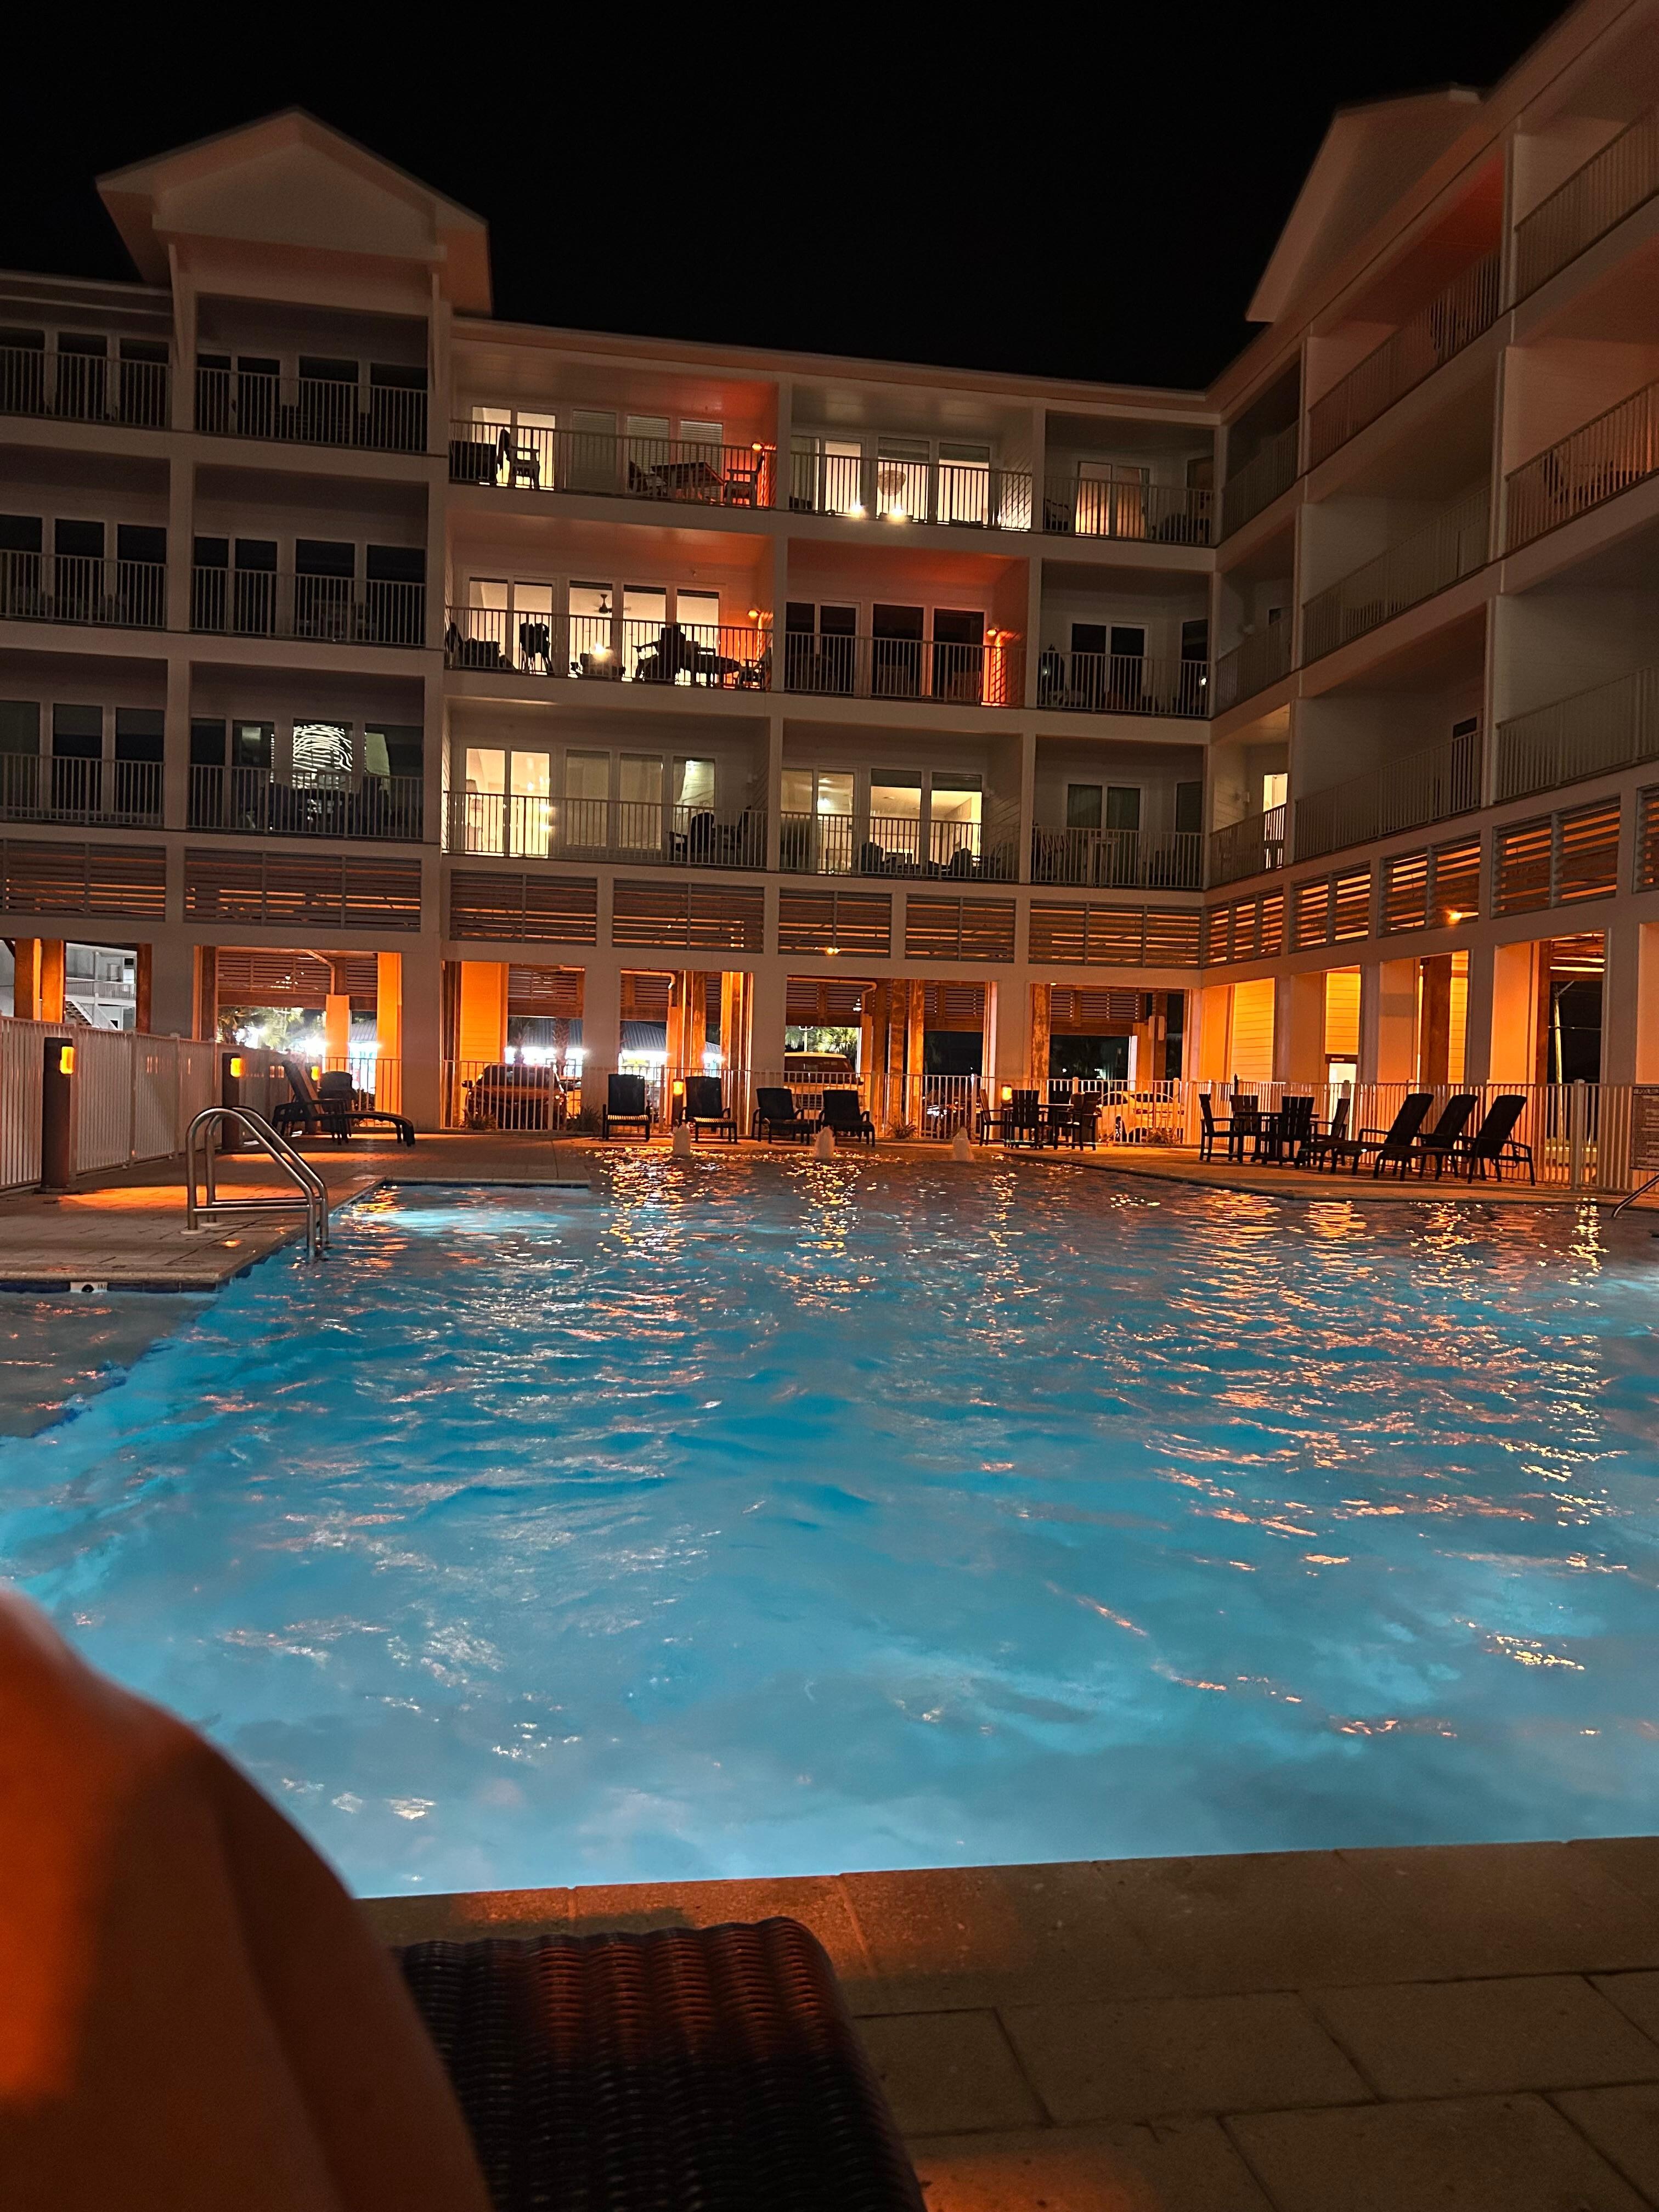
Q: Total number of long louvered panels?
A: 12